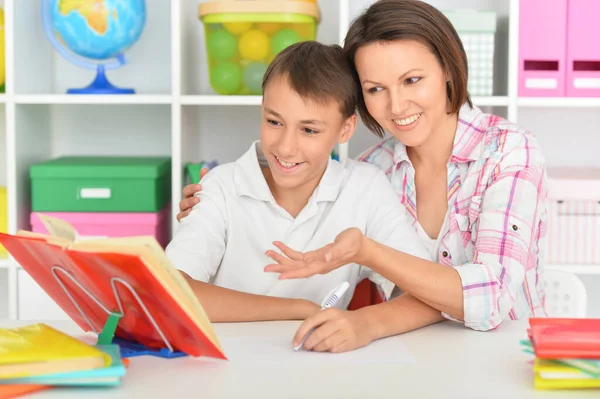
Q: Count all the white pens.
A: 1